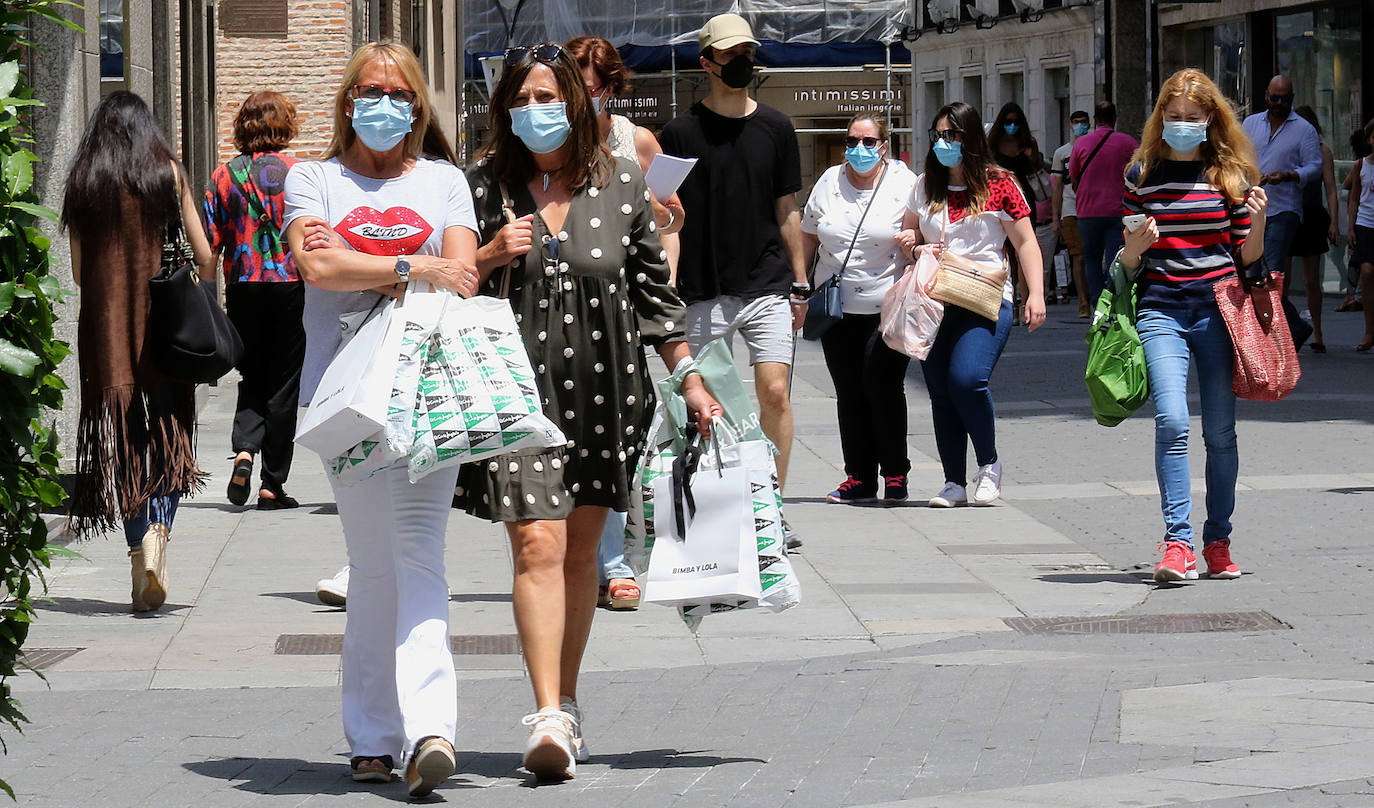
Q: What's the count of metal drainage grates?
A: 3